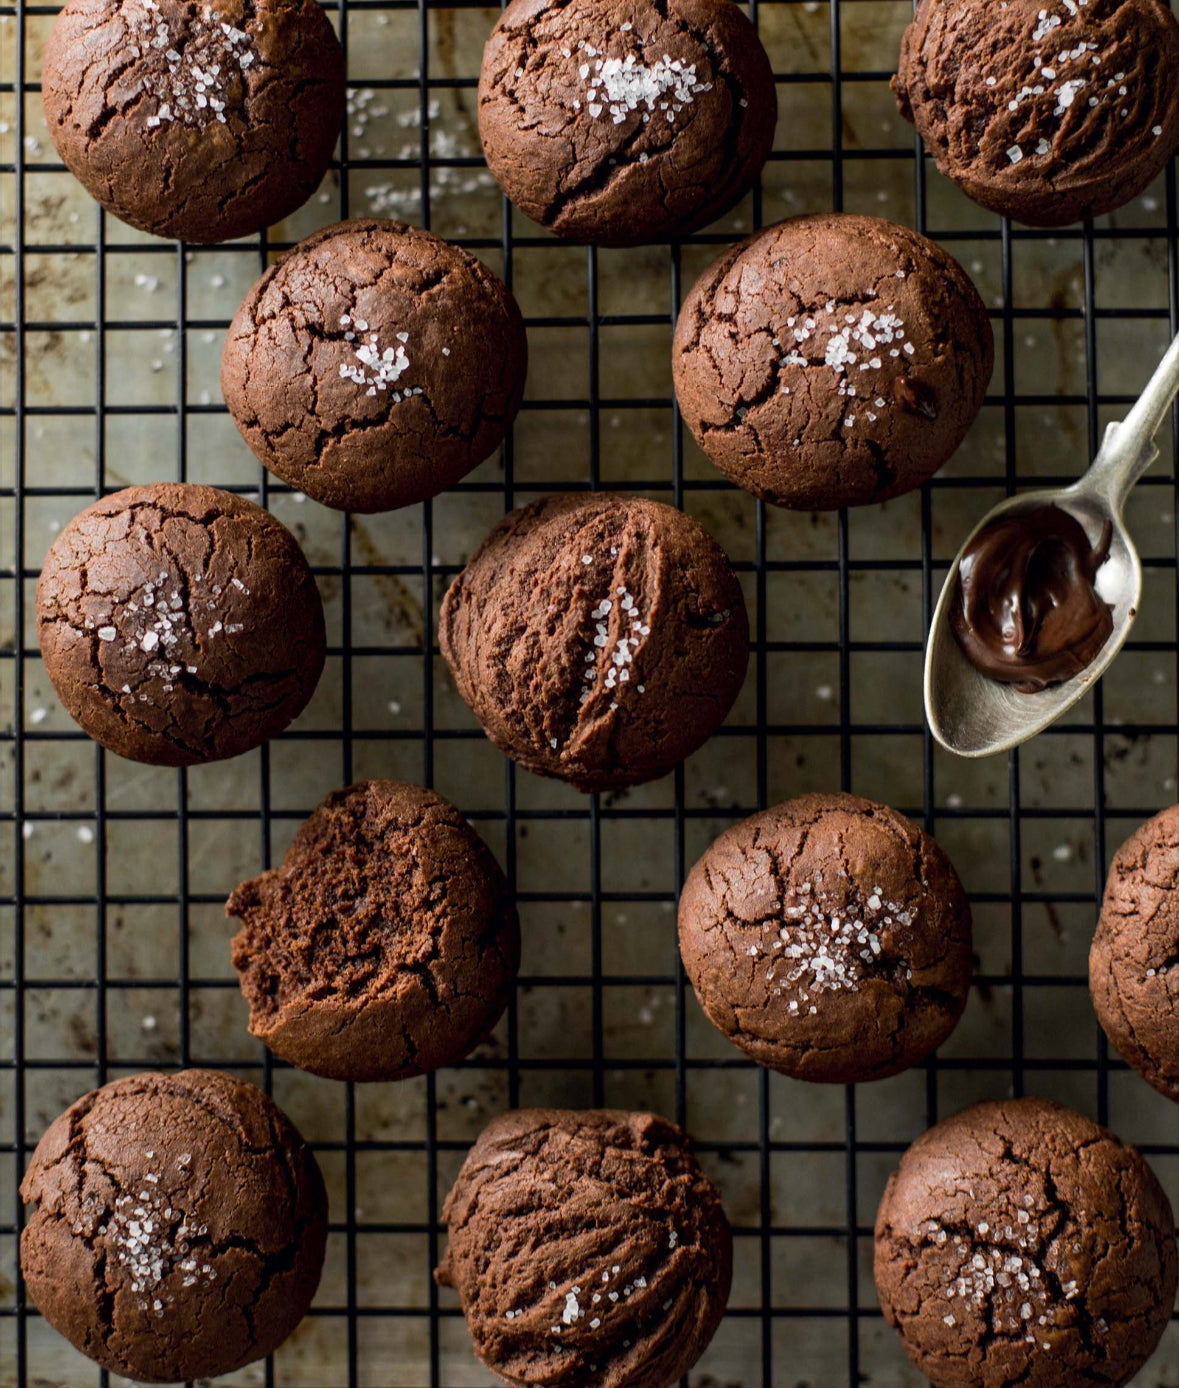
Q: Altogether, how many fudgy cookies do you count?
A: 13